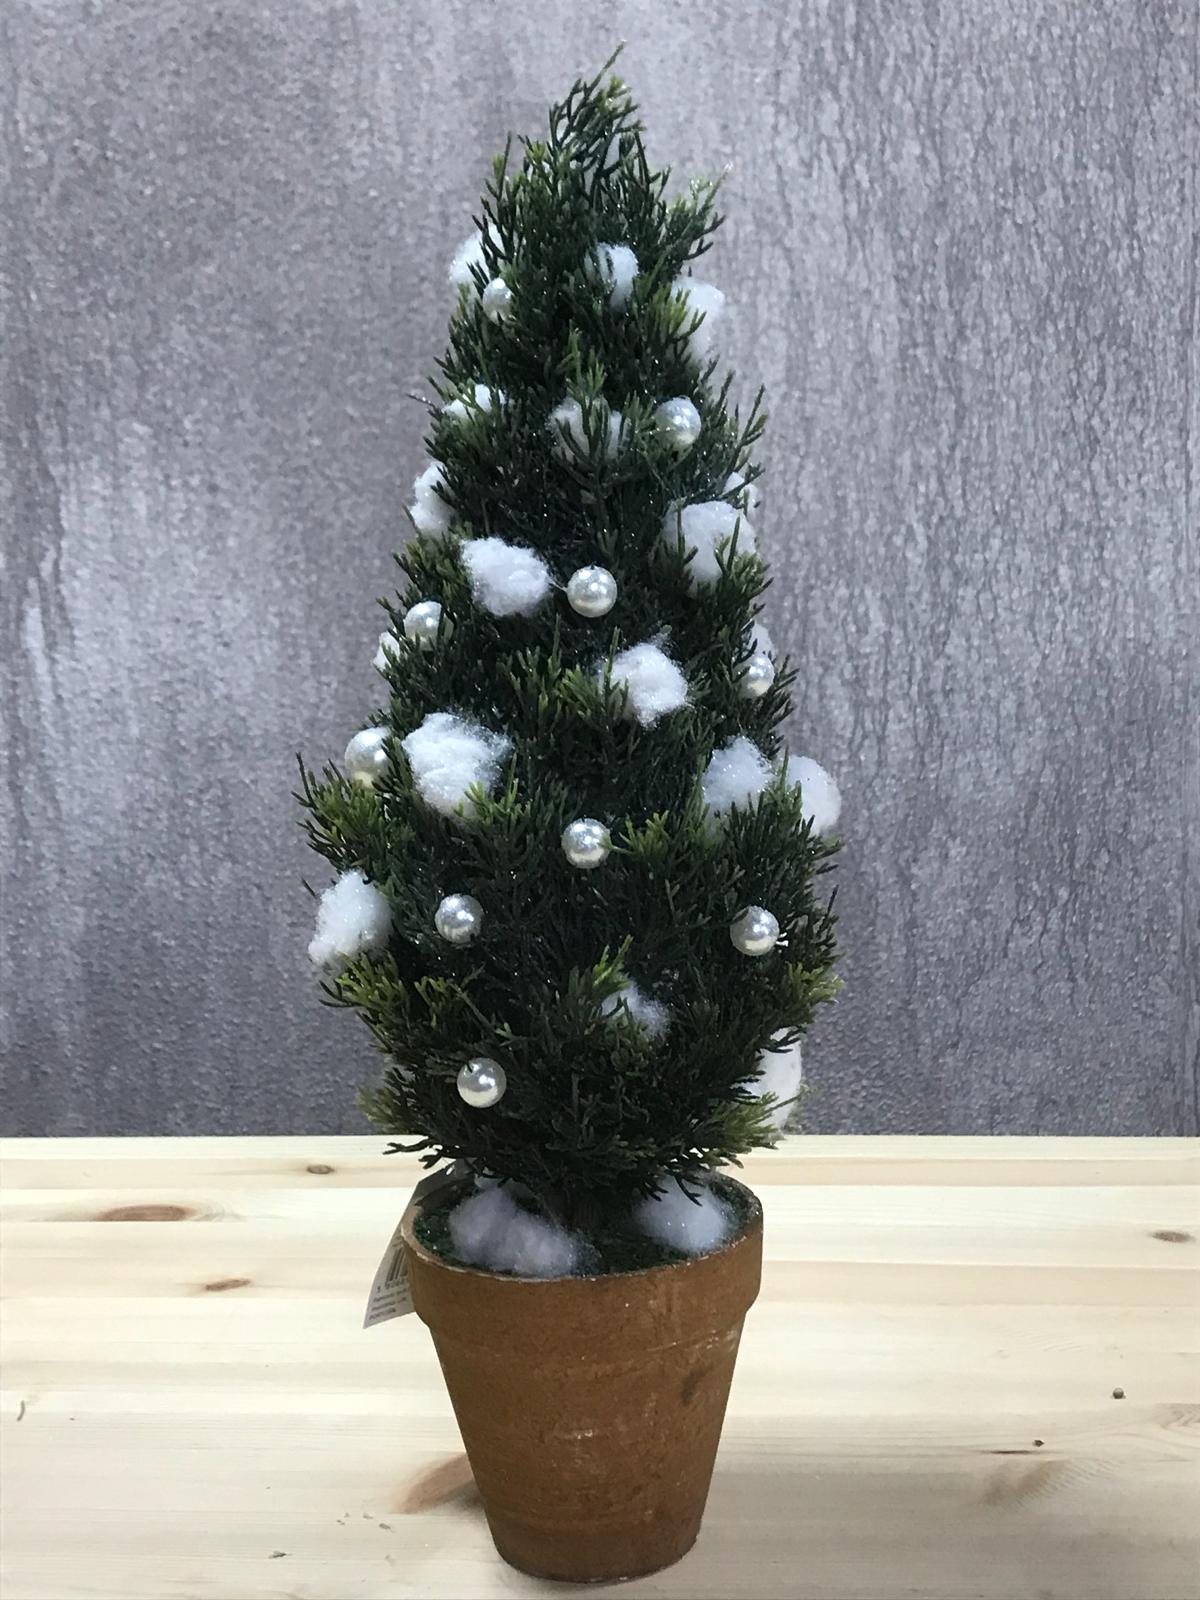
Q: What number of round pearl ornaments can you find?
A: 10